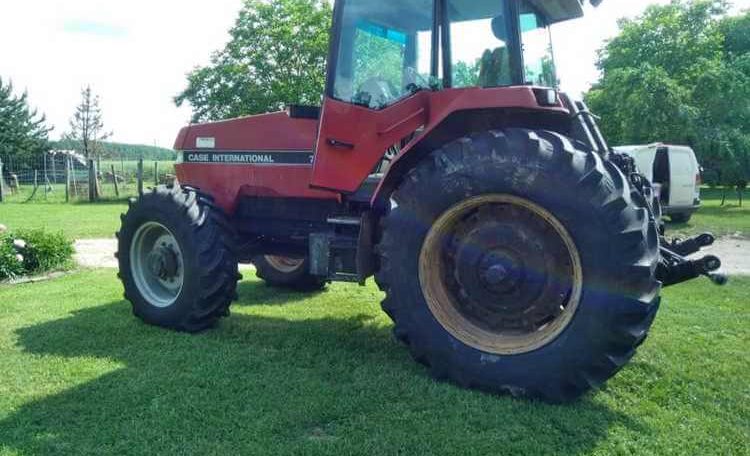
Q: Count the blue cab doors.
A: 0